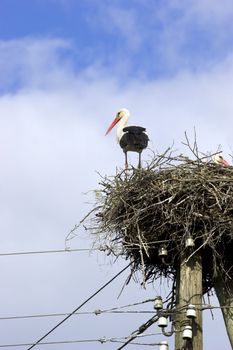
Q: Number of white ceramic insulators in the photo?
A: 7